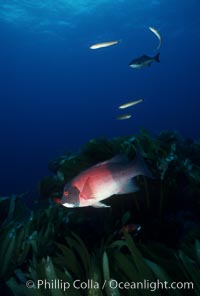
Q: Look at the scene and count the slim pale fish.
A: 4